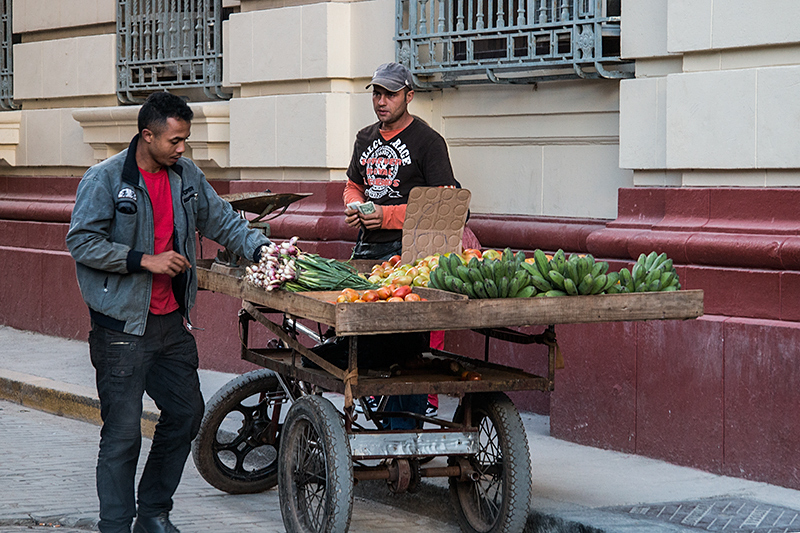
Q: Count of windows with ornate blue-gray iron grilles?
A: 3